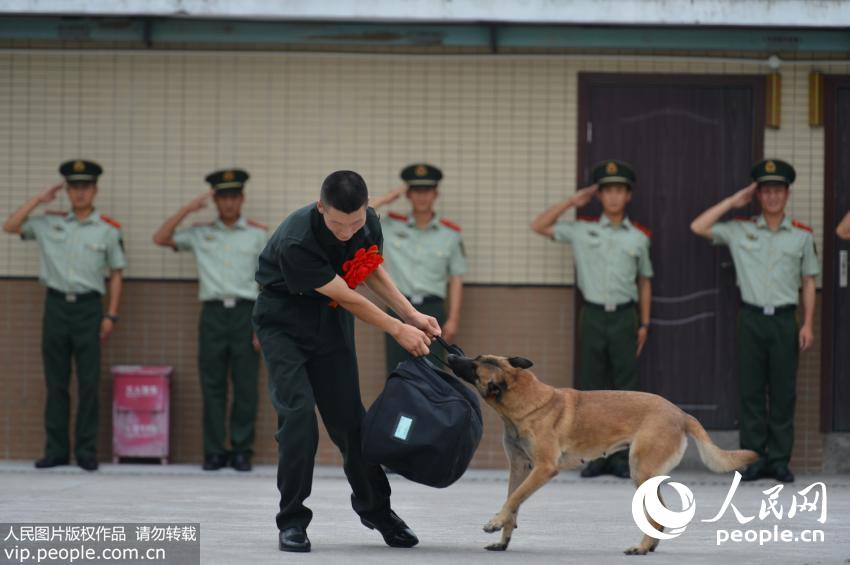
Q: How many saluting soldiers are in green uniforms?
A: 5